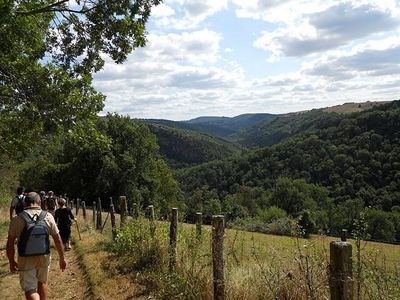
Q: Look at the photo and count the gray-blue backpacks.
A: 1